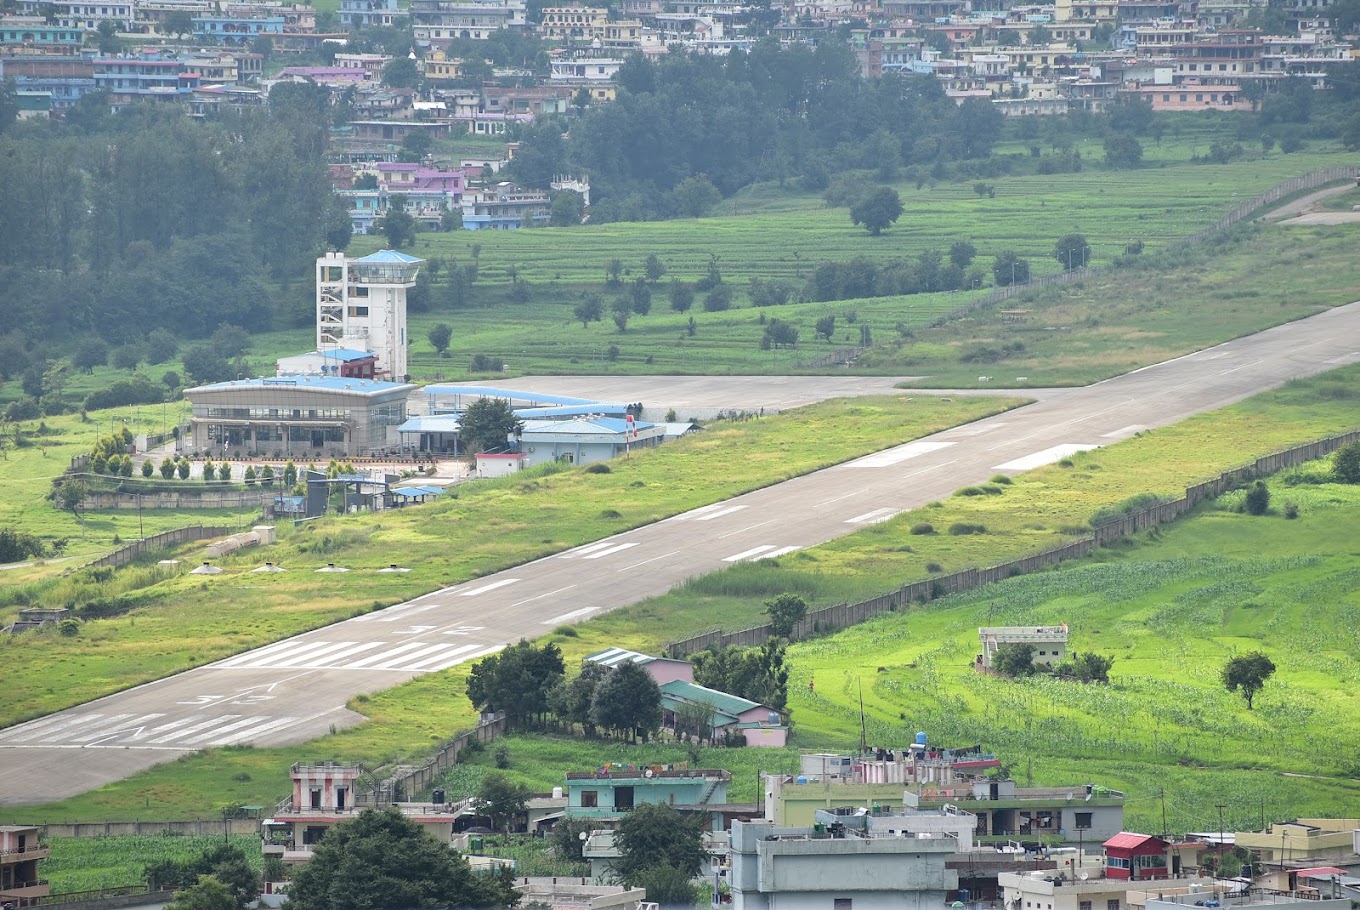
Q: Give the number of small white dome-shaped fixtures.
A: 4